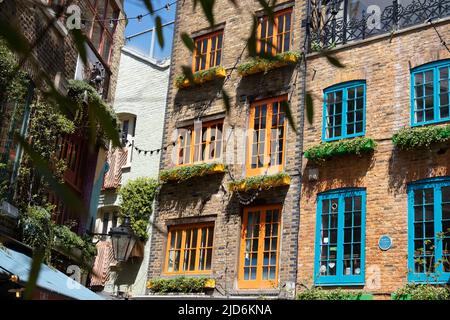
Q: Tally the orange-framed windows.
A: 6